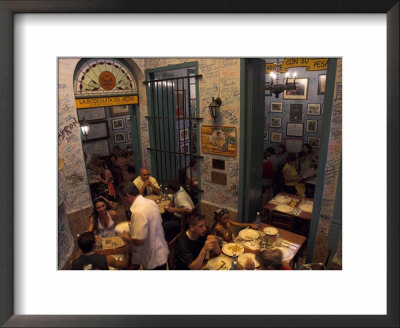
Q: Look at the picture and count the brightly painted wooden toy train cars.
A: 0